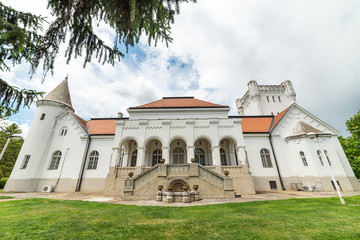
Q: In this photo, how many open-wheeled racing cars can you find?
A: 0